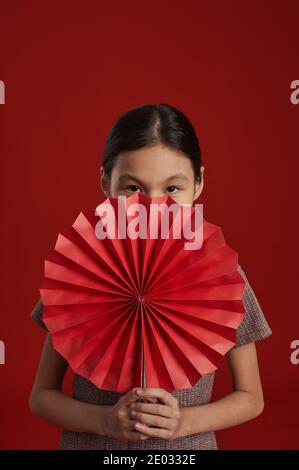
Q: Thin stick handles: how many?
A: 2